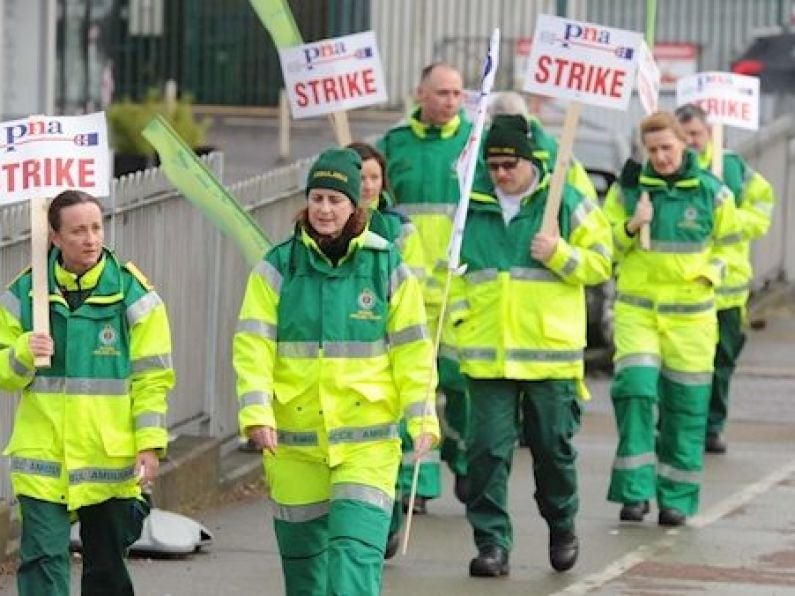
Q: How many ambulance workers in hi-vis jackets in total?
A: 8